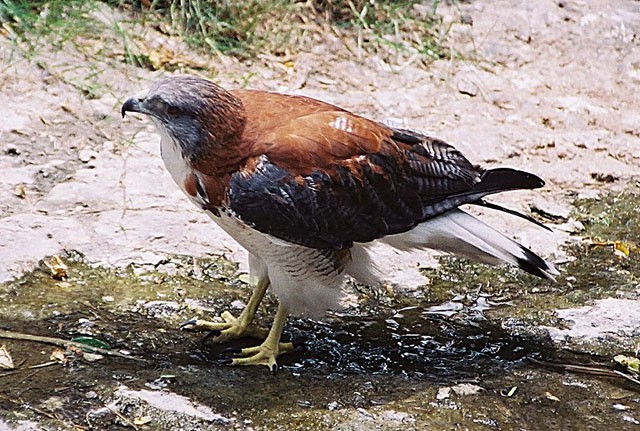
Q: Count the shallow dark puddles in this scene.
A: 1